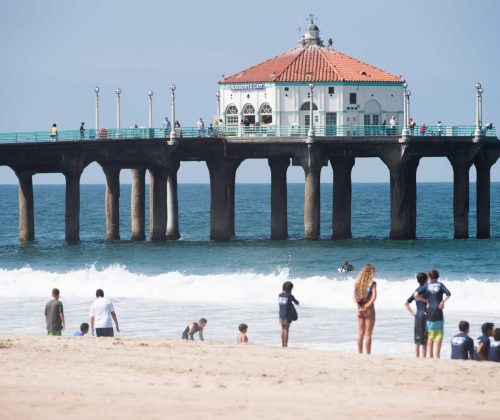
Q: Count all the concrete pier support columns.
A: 13